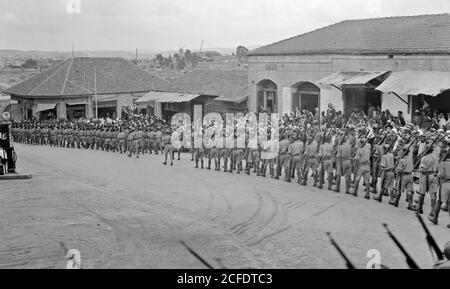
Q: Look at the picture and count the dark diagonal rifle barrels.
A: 4